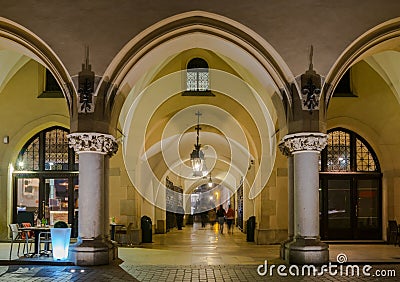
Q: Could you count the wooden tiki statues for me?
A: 0